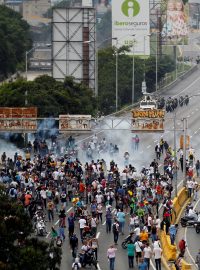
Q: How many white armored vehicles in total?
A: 1